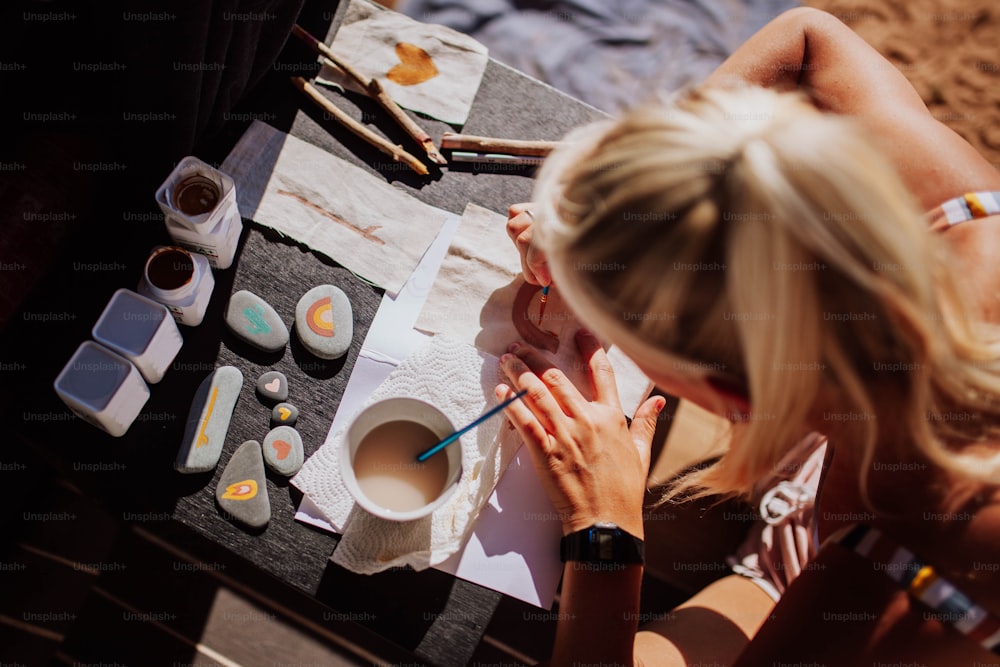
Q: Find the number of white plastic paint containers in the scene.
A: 4